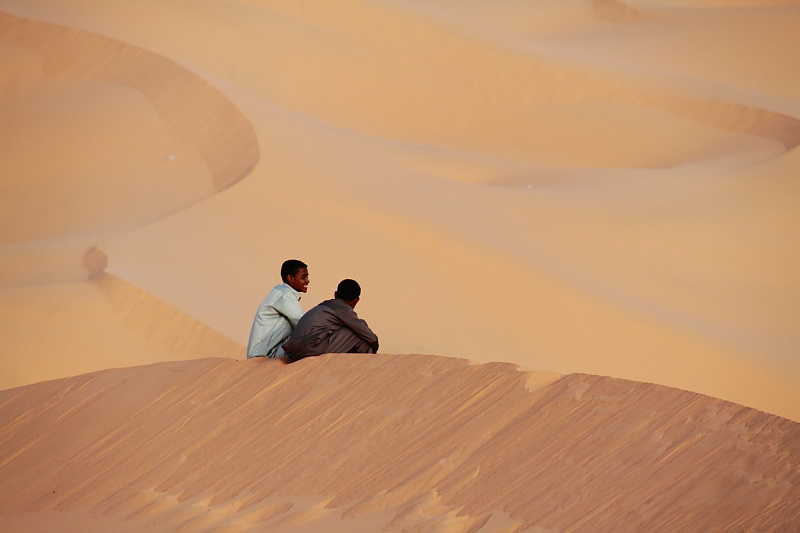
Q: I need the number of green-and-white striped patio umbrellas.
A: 0